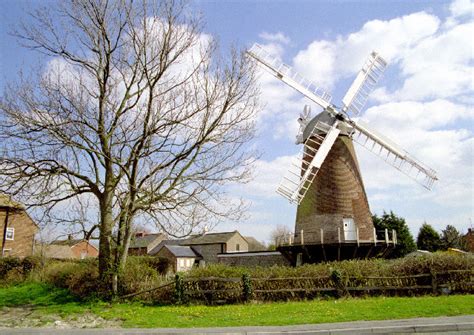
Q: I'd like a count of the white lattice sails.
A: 4